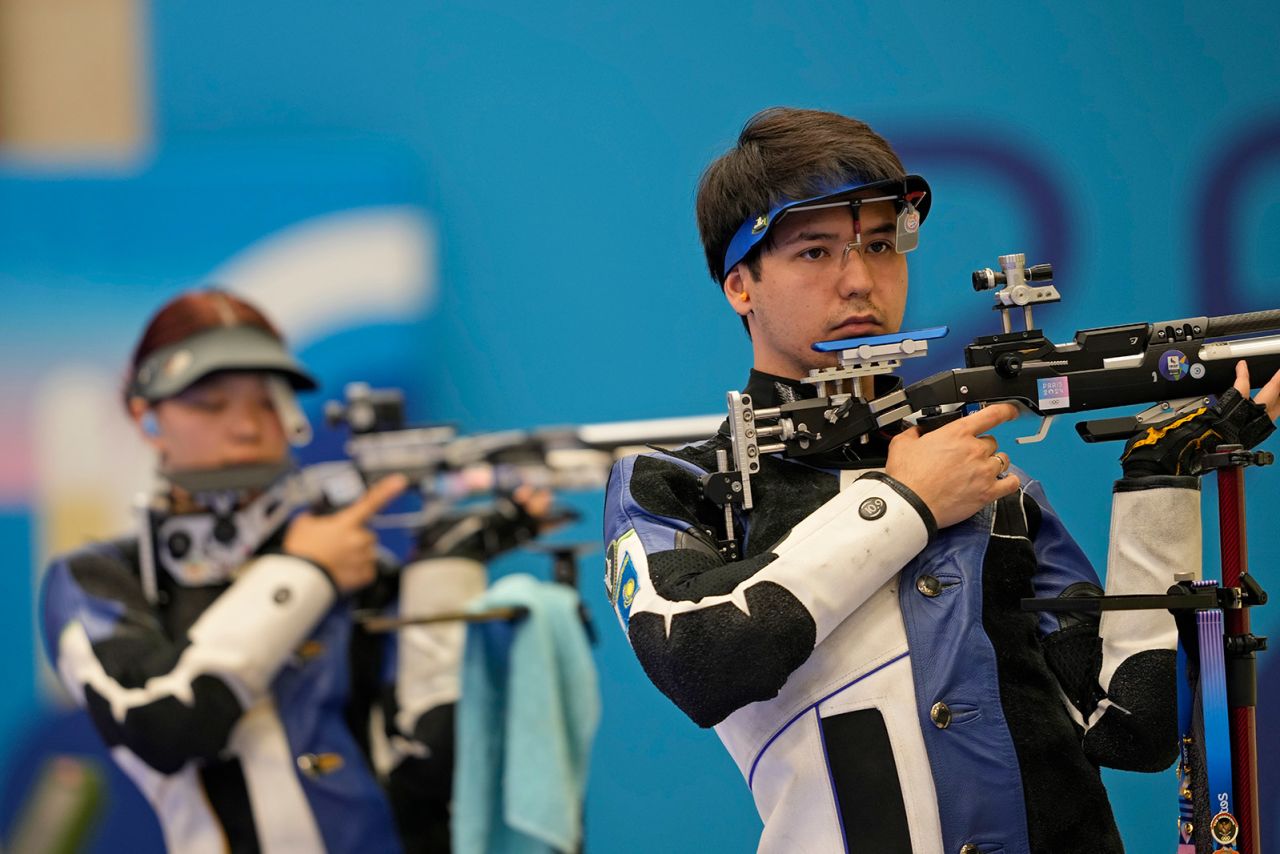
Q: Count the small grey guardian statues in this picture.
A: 0